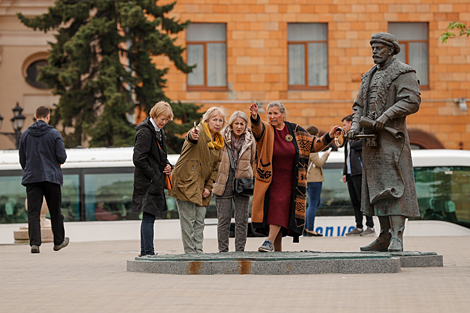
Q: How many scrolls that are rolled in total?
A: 1